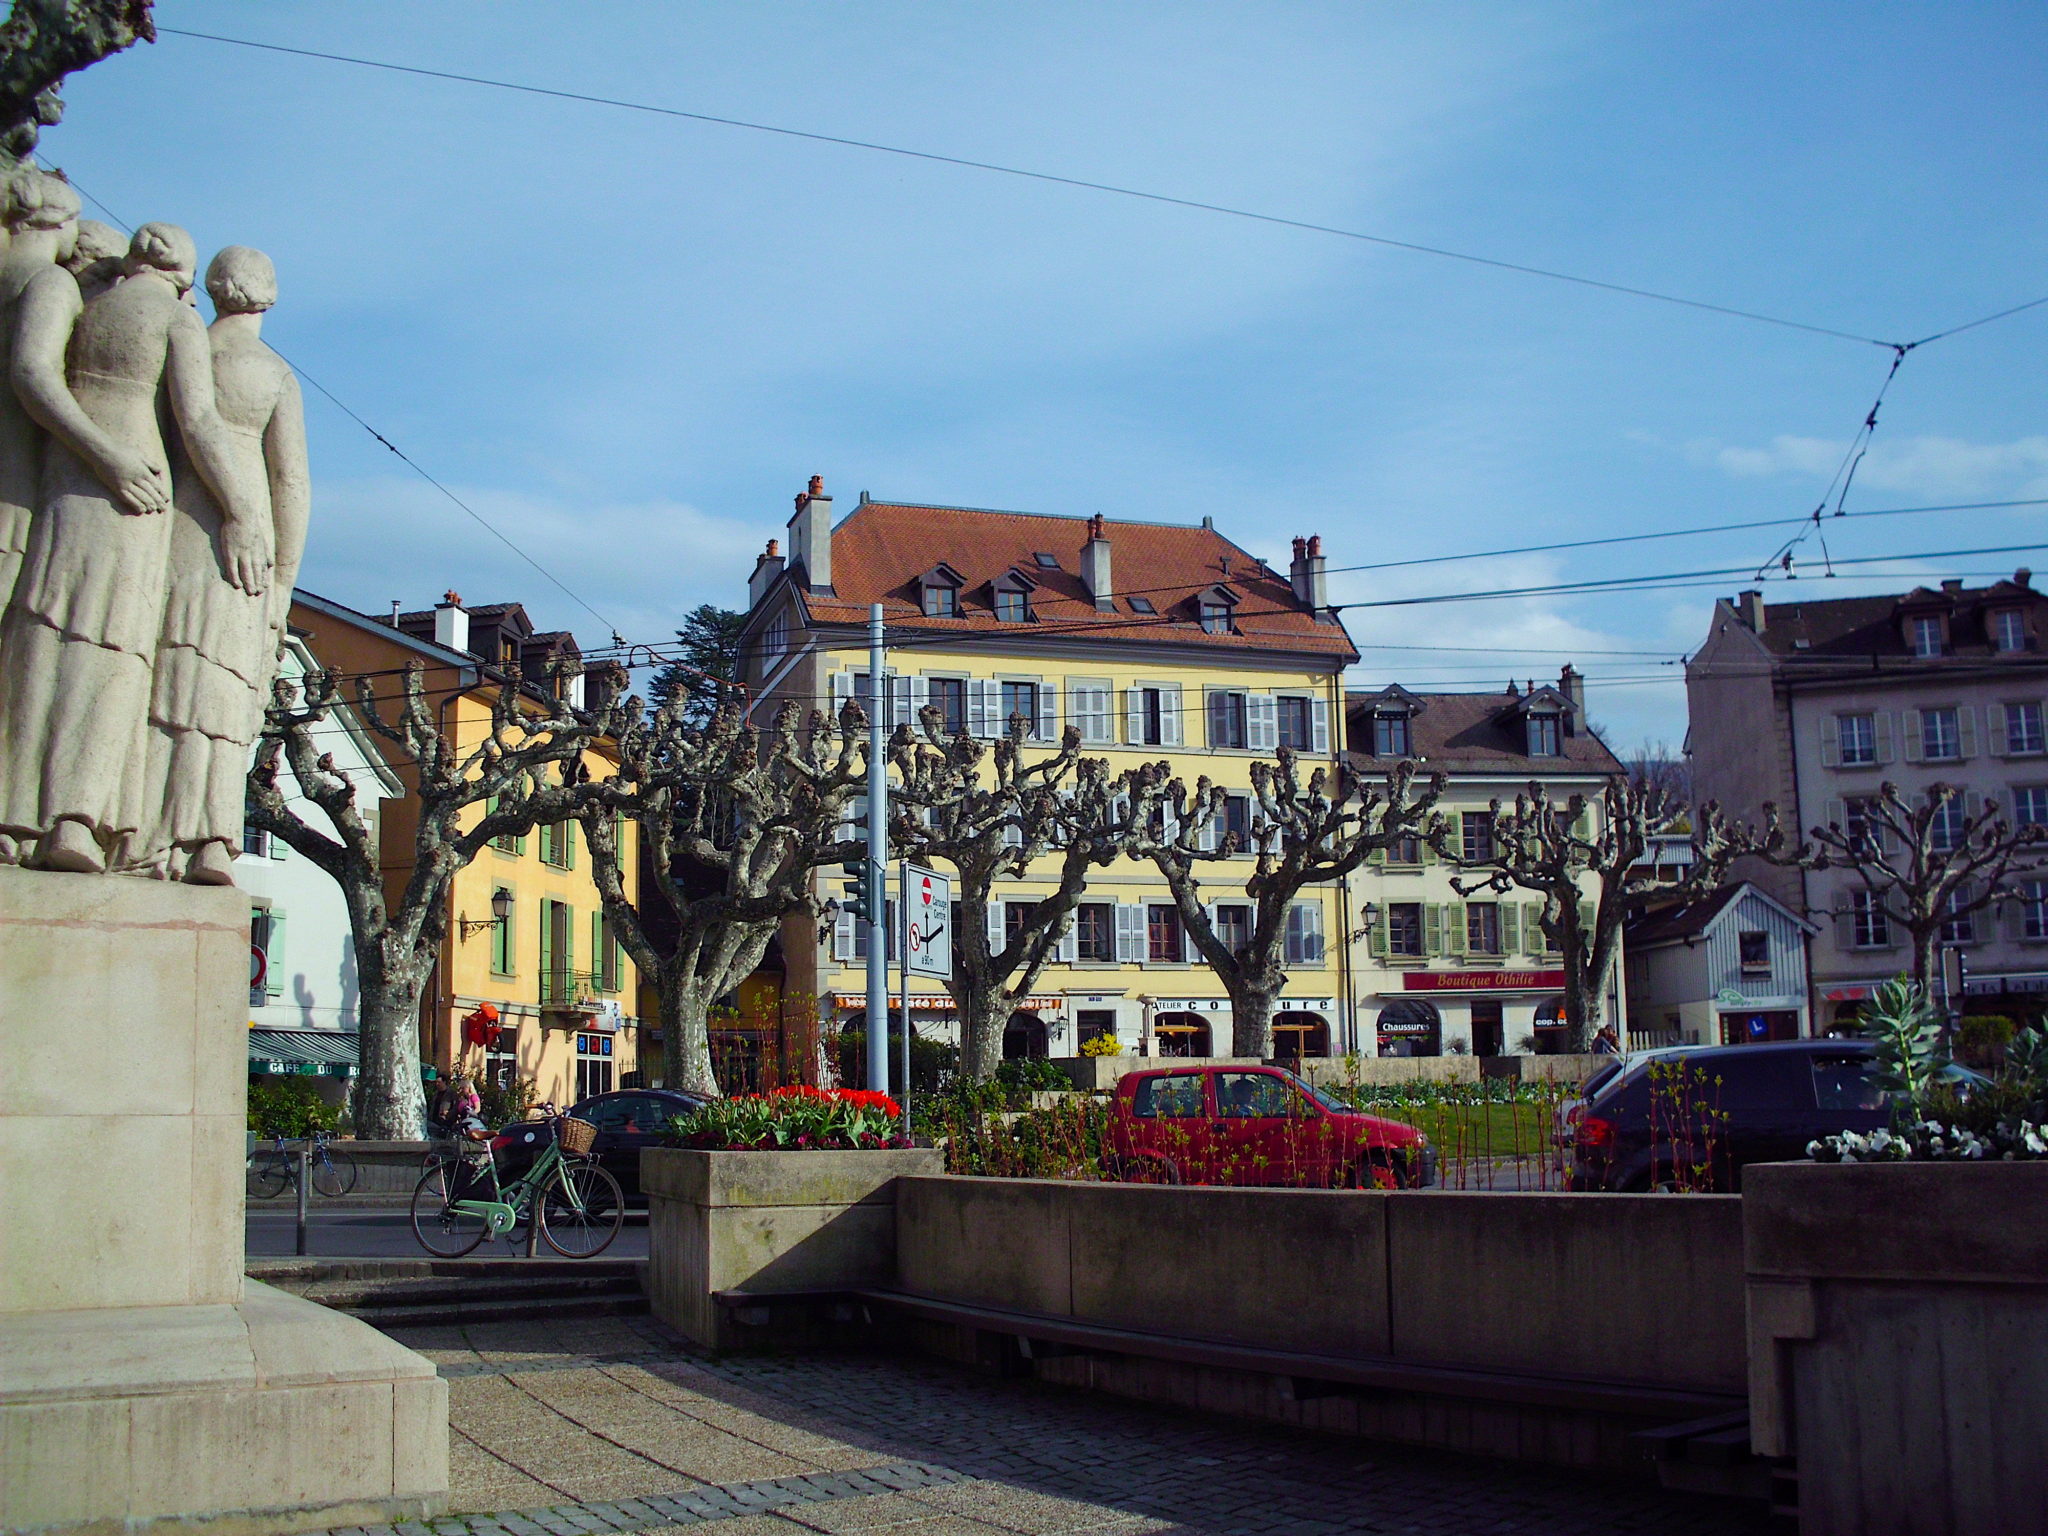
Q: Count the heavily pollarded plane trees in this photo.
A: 6